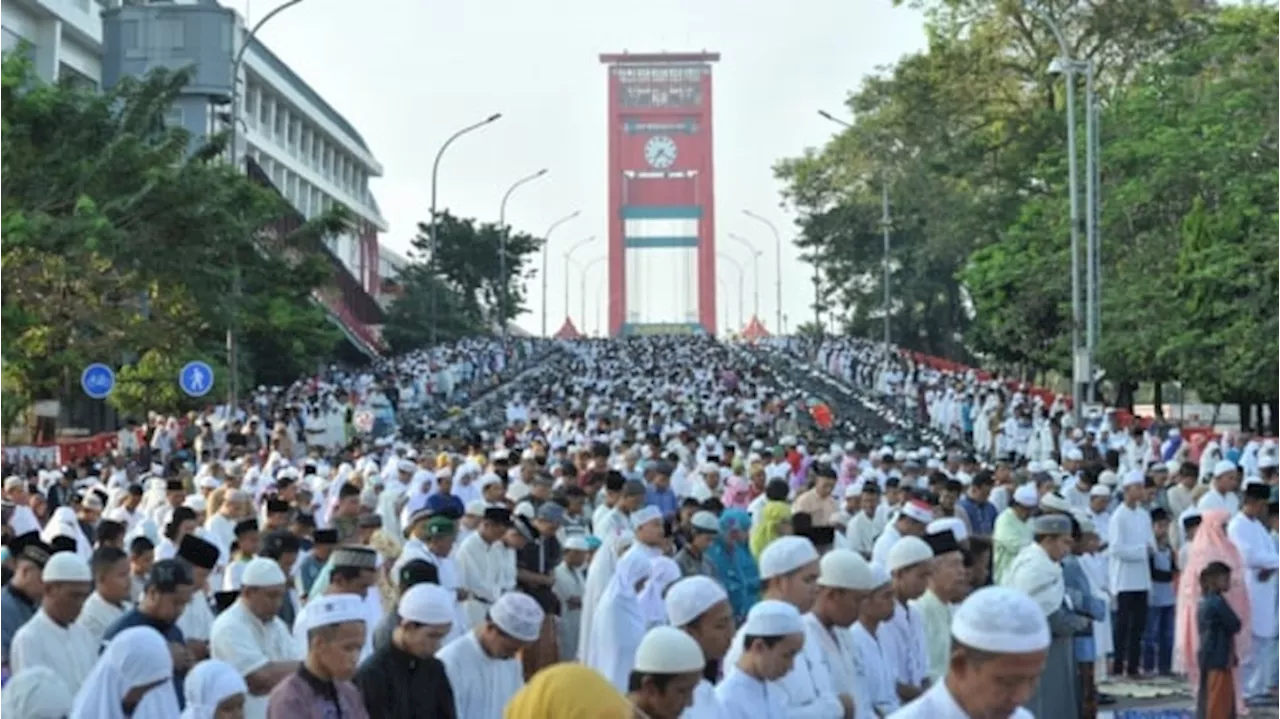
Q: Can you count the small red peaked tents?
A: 2